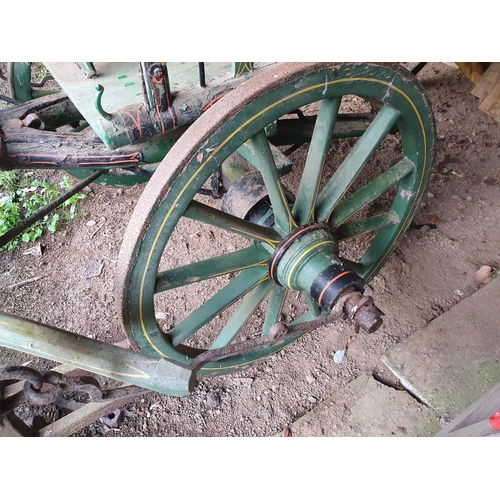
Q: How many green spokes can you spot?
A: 12